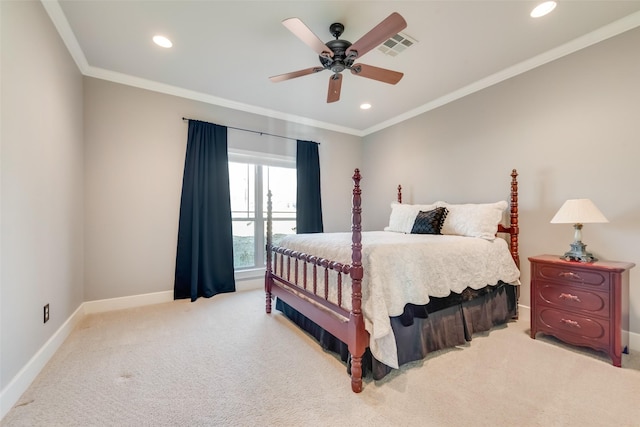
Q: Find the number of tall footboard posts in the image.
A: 2